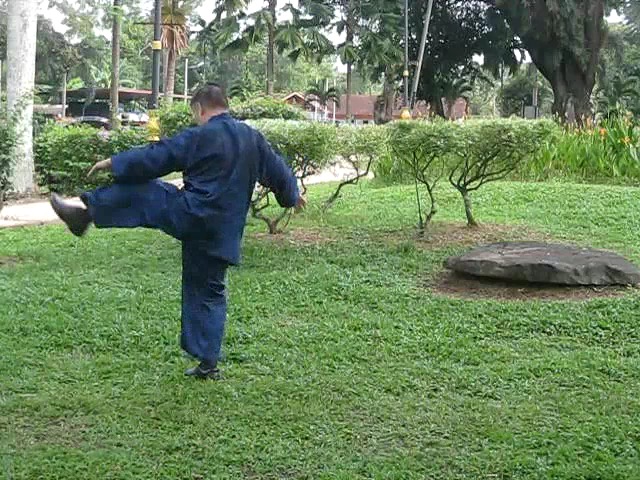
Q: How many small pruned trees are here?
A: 4